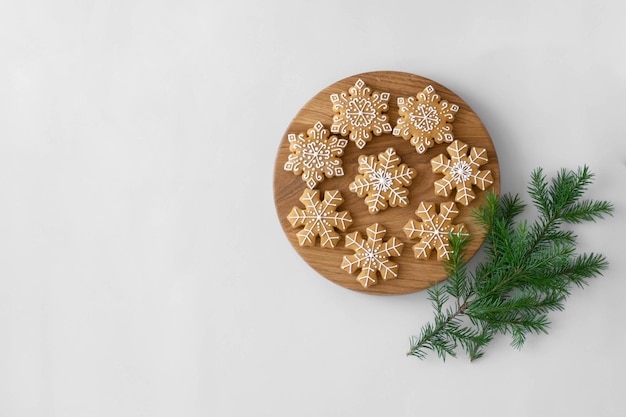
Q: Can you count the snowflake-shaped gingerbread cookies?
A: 8